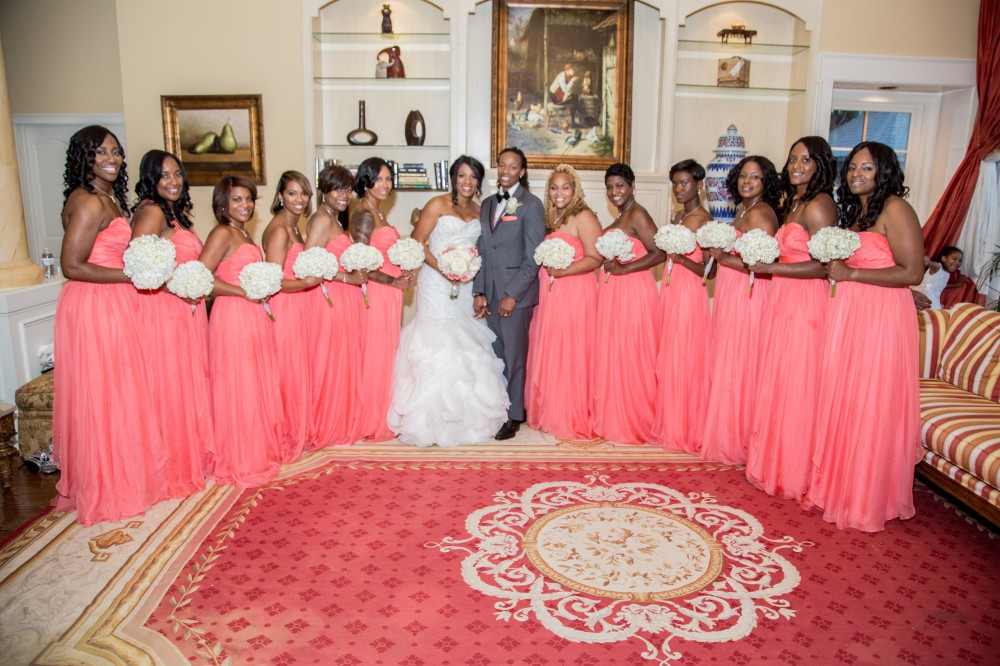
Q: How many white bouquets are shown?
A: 12